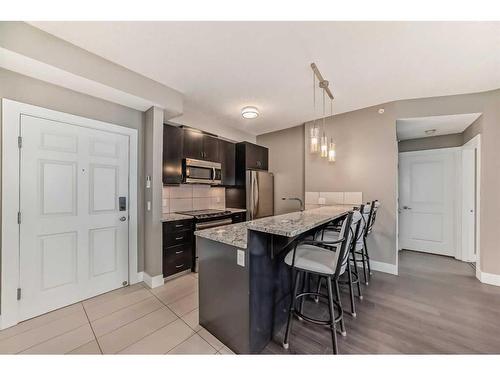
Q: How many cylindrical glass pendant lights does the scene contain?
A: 3